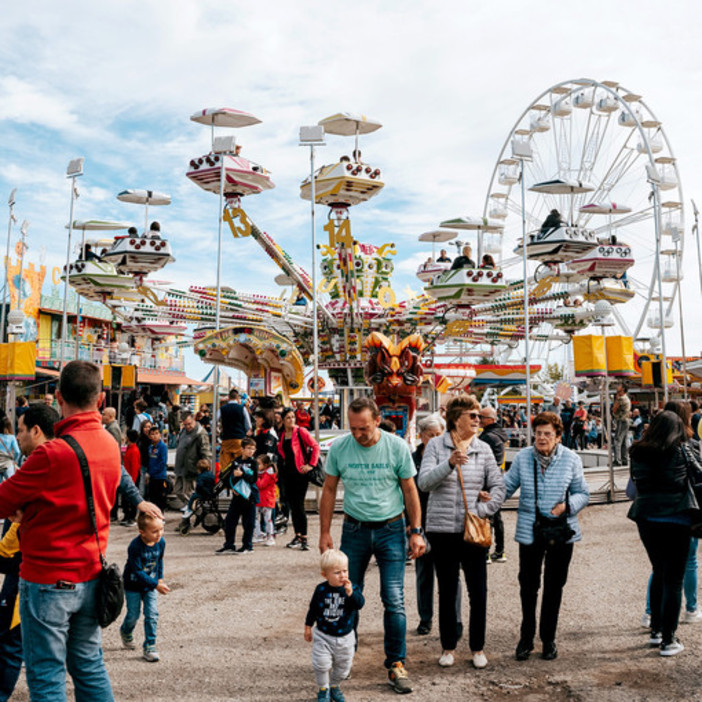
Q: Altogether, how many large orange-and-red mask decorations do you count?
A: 1